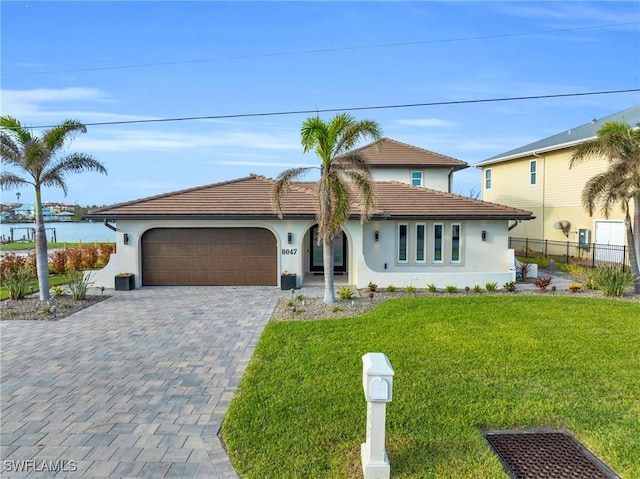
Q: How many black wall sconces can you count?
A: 4